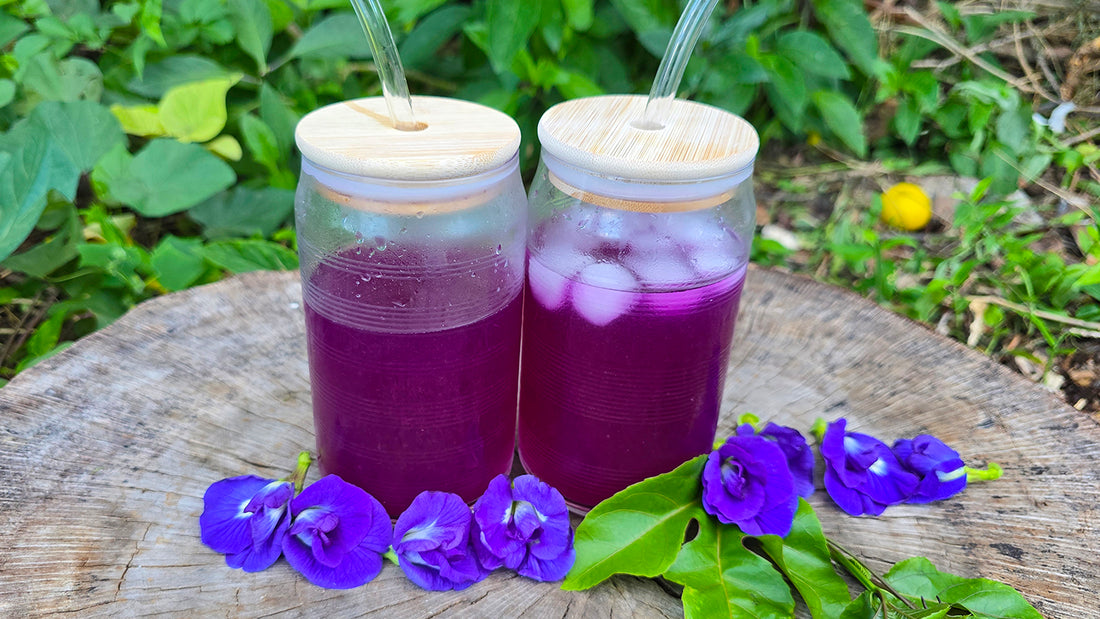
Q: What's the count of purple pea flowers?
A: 8